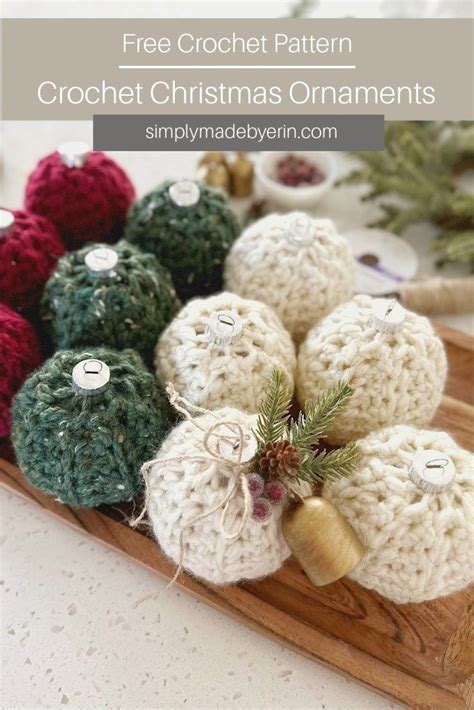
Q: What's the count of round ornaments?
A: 11